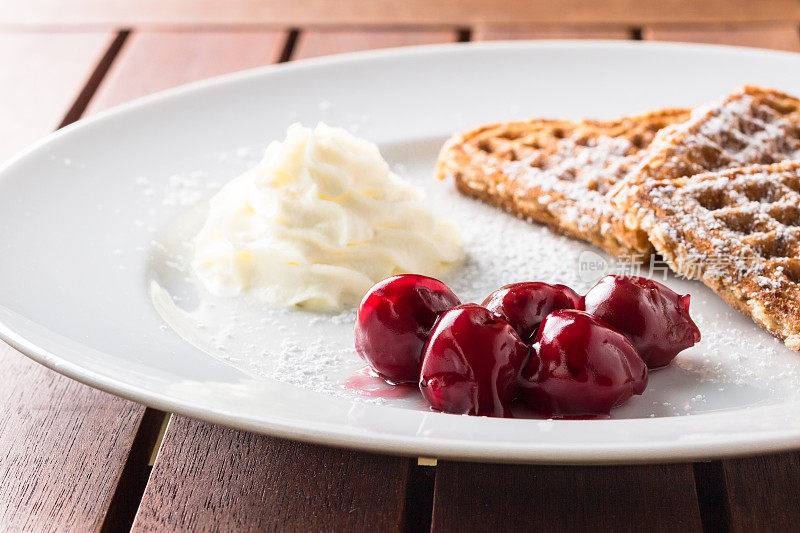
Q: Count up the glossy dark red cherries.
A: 5